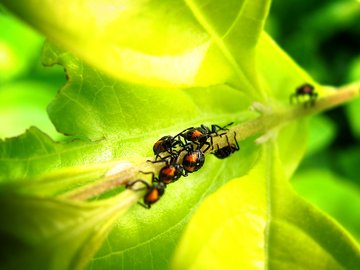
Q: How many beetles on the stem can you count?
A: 7